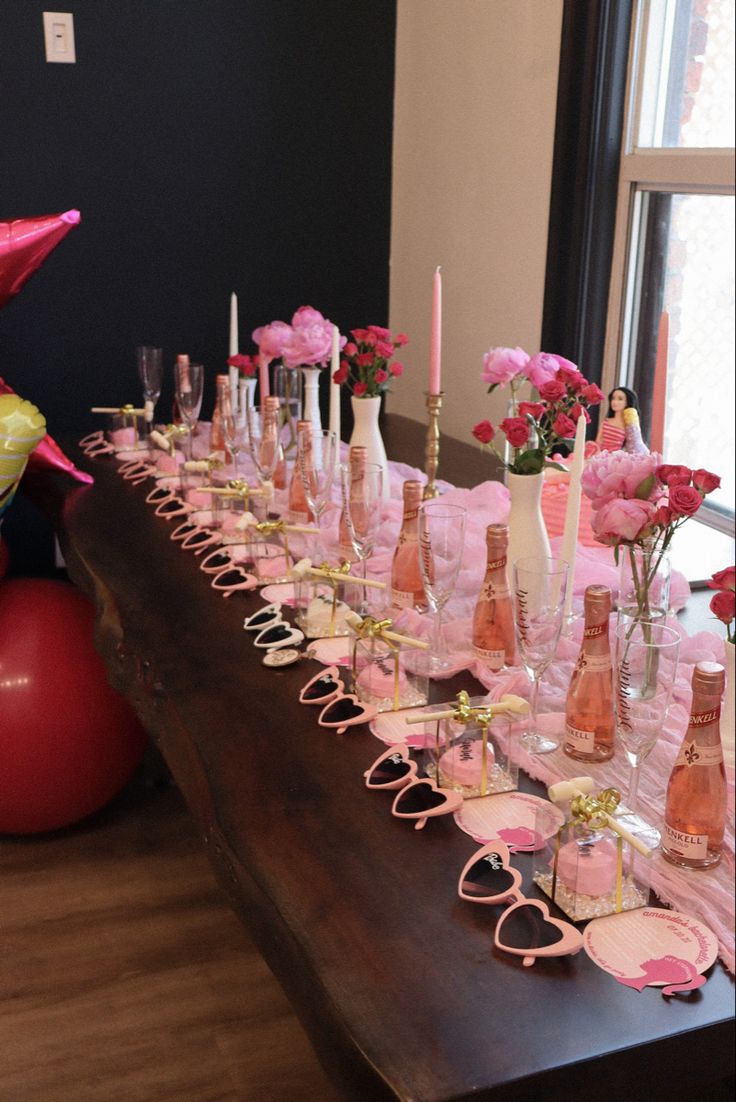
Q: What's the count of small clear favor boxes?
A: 9